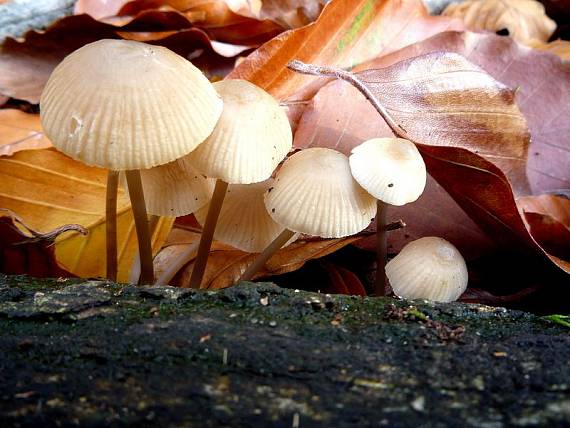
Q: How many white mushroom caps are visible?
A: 7